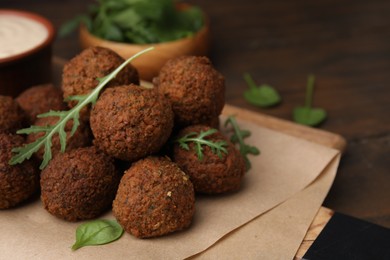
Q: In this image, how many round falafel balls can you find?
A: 10